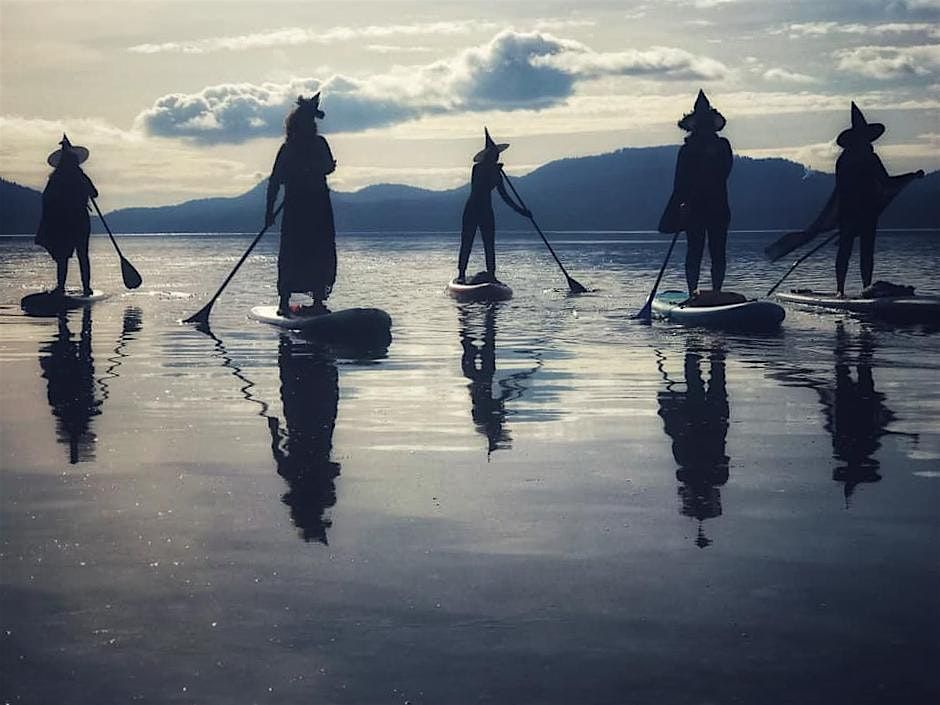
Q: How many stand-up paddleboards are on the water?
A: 5